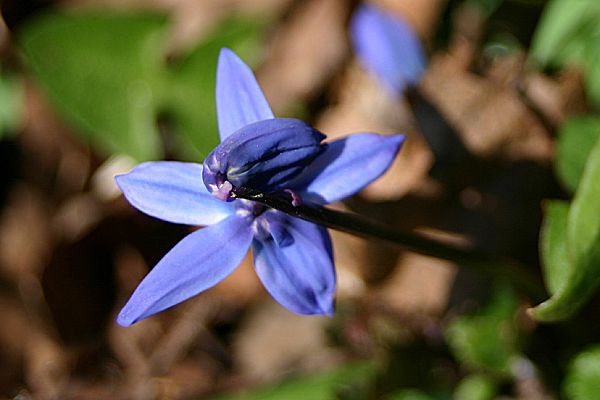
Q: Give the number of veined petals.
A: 5